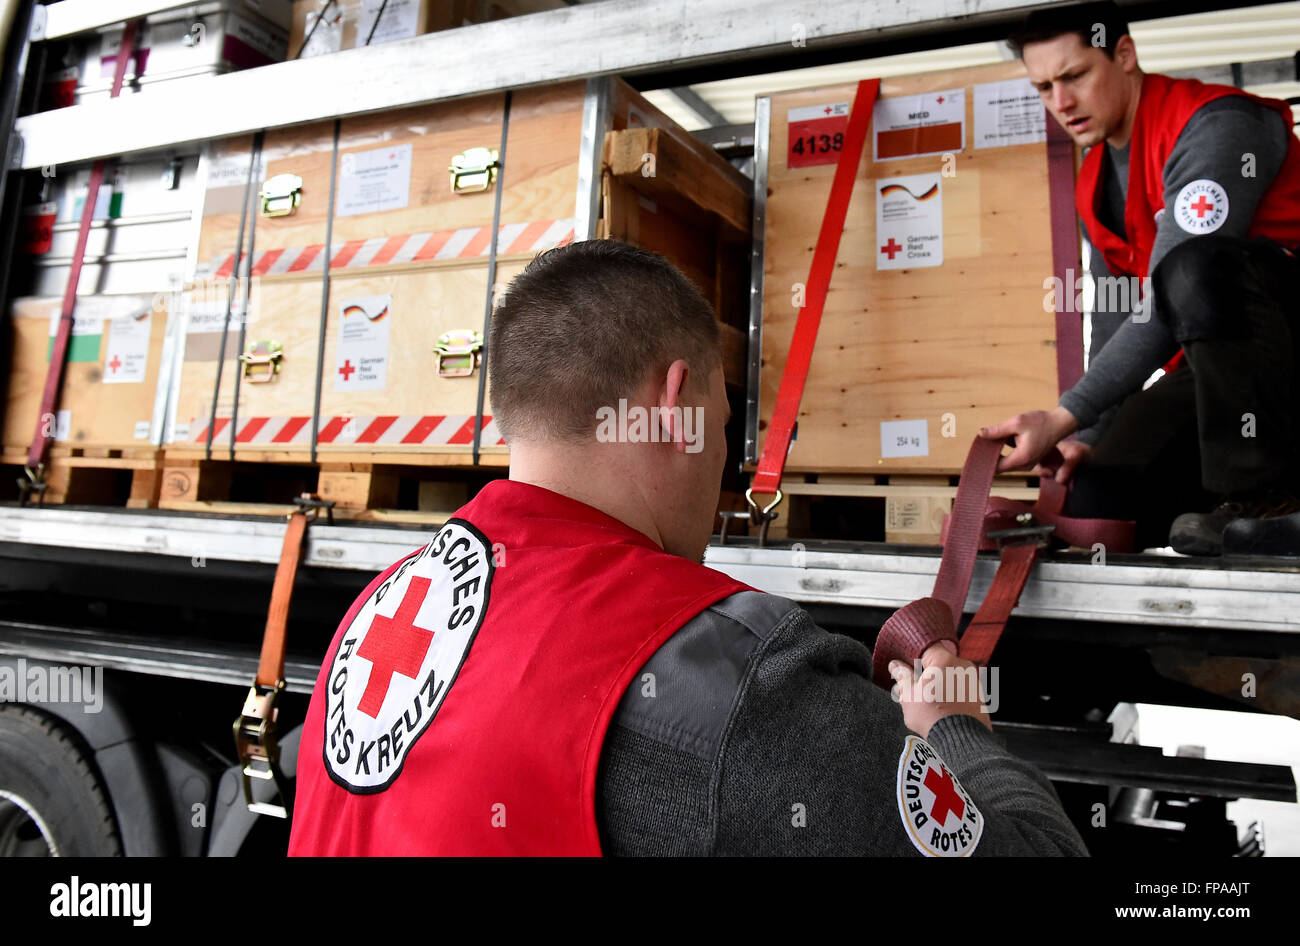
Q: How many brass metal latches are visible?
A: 4